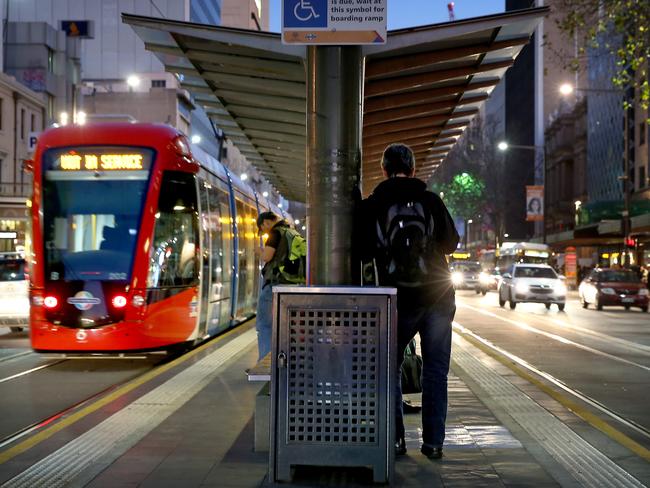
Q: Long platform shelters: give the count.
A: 1